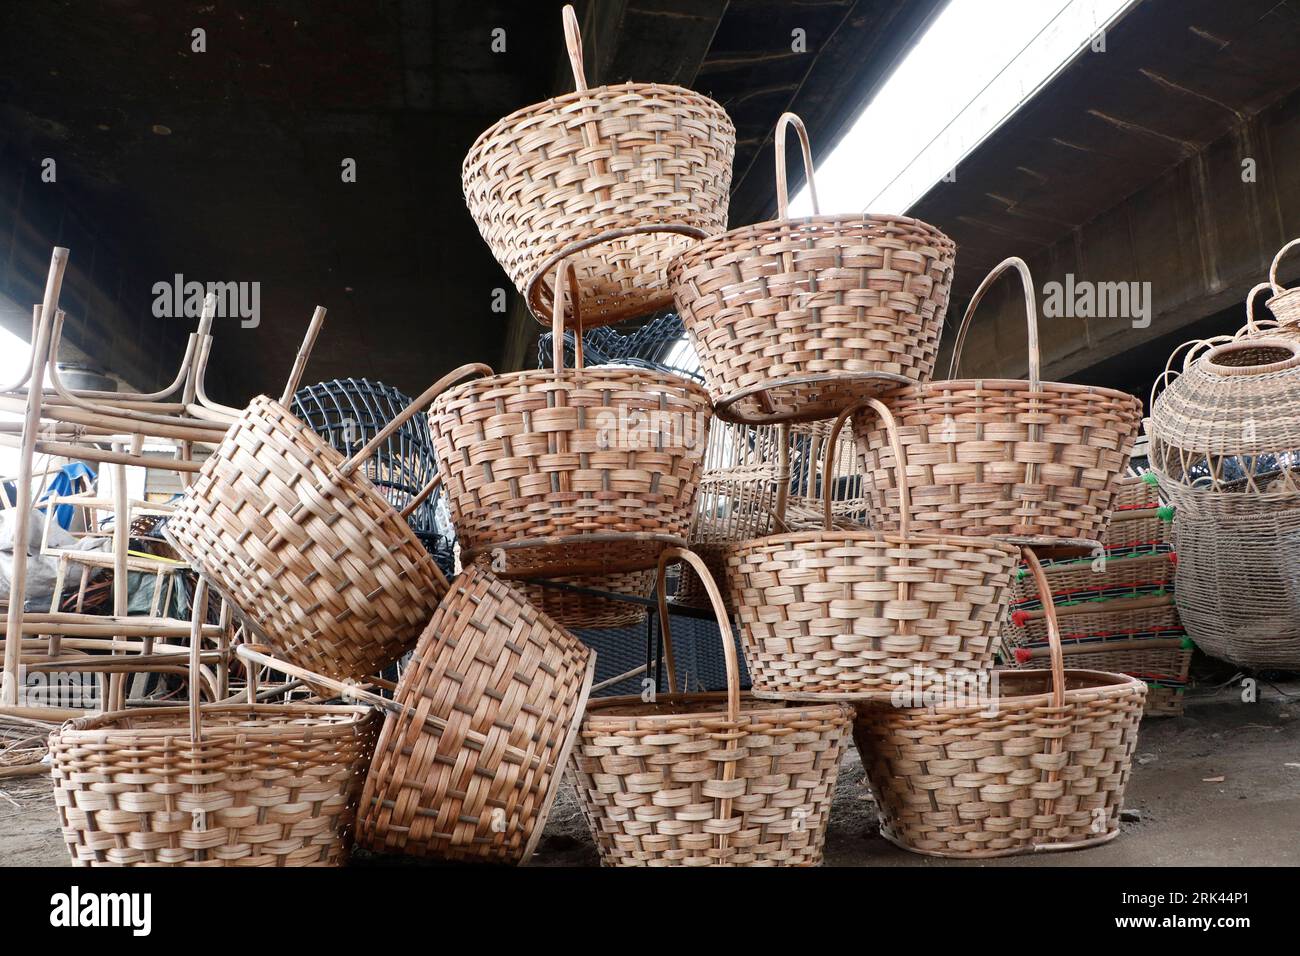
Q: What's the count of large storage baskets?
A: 10